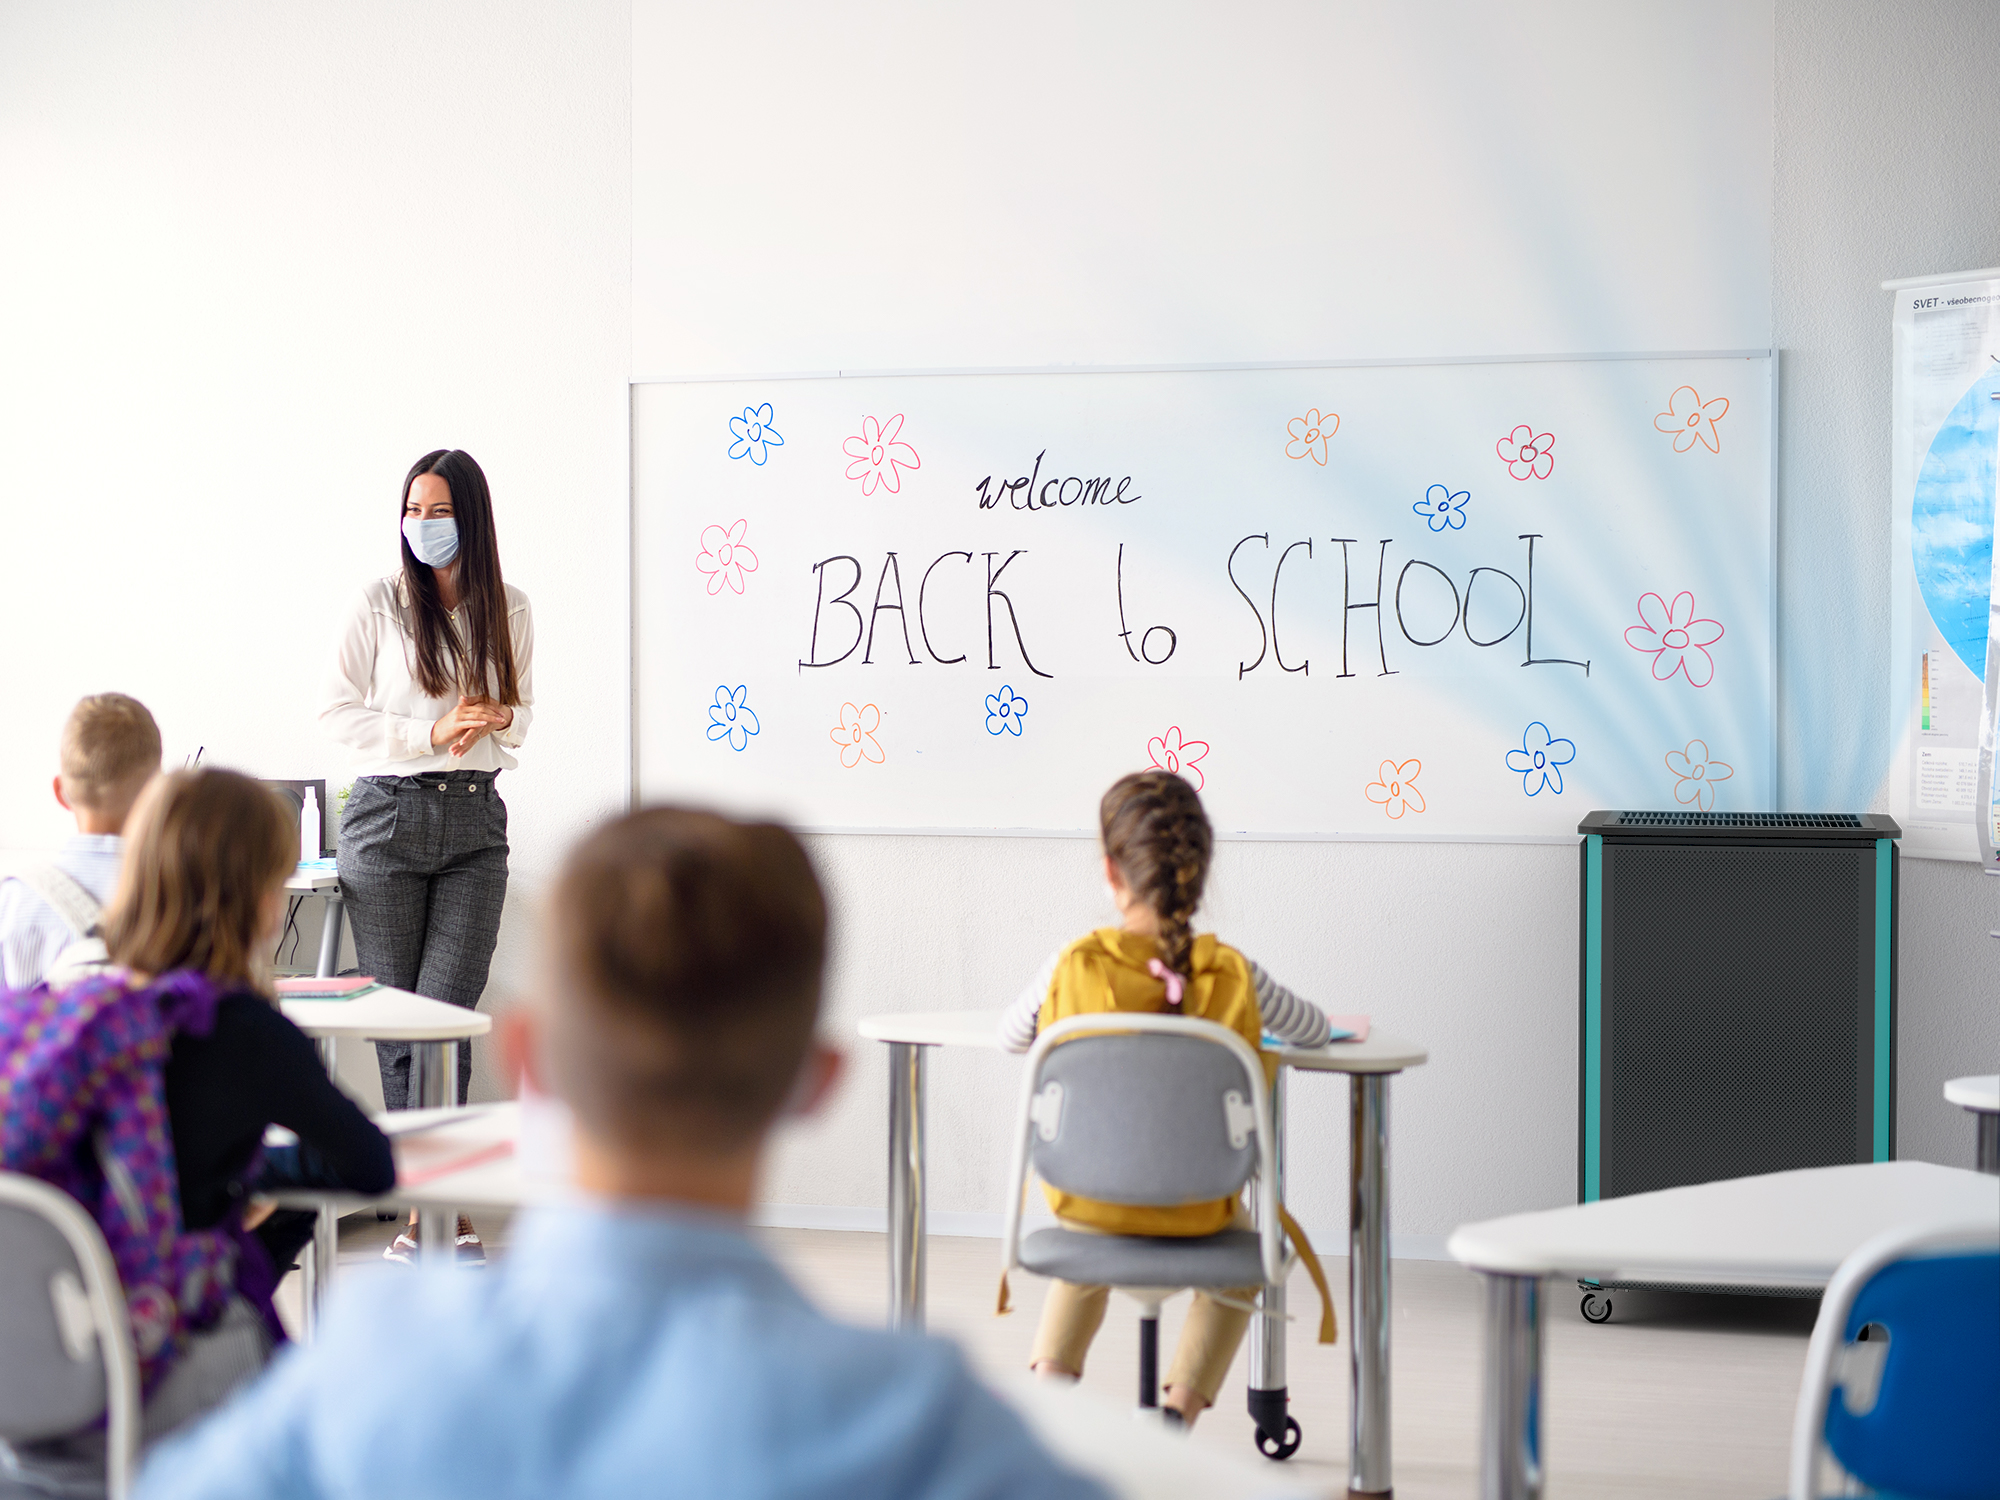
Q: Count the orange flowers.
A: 5